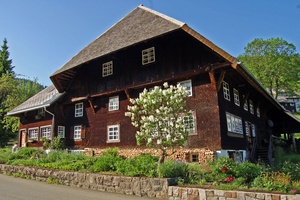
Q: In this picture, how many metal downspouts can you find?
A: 1